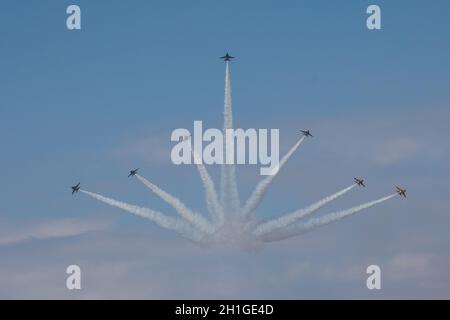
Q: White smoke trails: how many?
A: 7